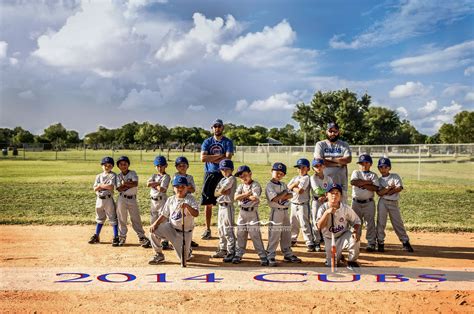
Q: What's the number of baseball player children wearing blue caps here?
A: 13